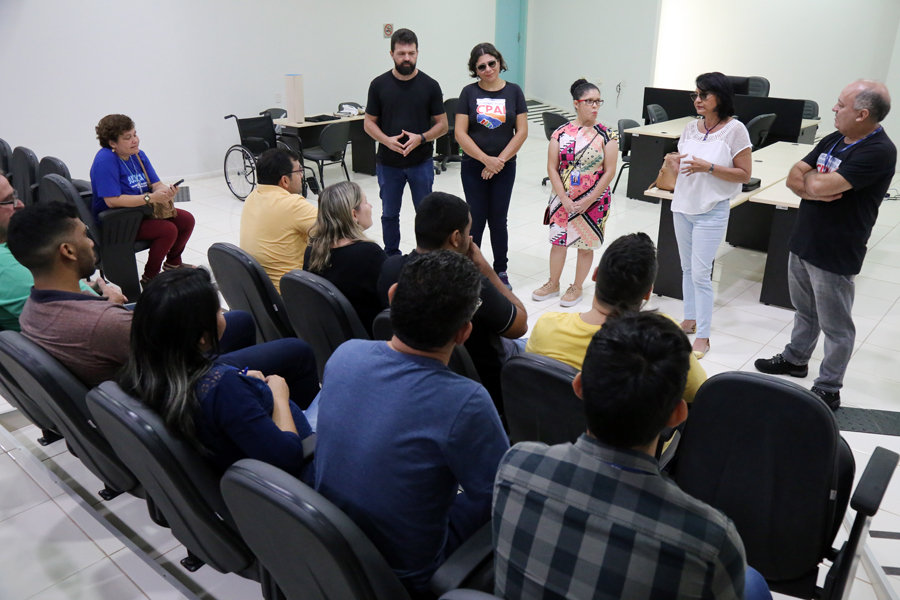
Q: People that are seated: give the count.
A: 10